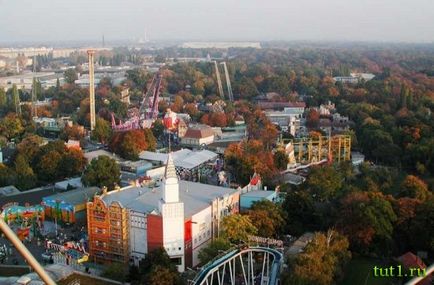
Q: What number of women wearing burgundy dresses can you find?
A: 0